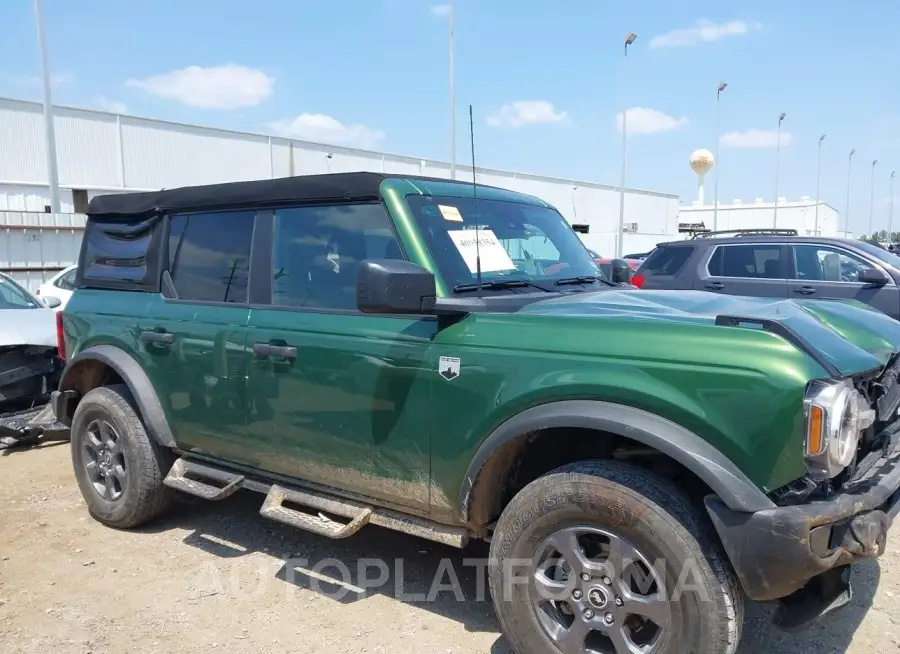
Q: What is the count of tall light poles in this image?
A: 9